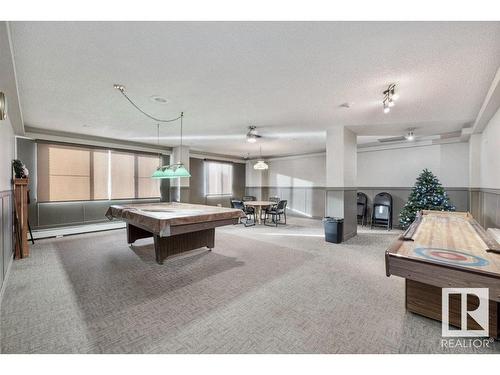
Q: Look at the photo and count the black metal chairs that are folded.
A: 2